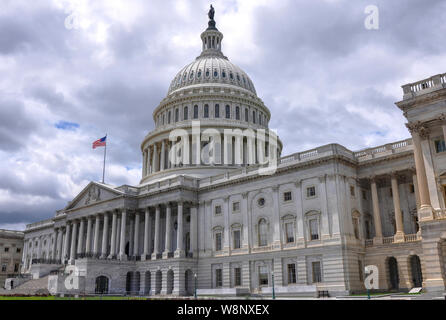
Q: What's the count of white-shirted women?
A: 0